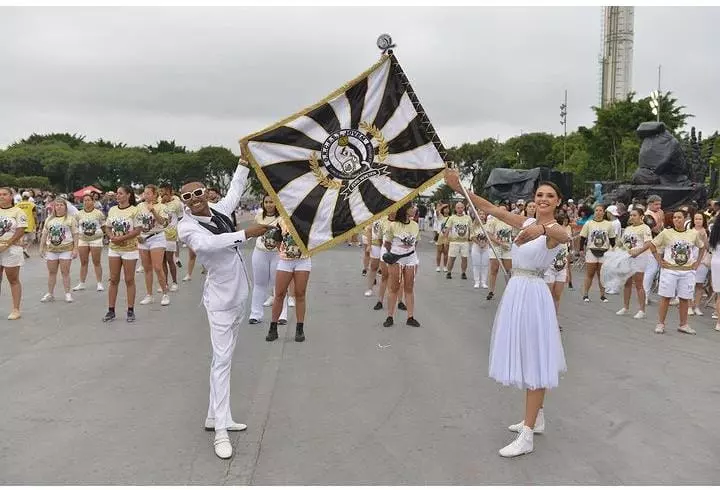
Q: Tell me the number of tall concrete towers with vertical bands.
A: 1